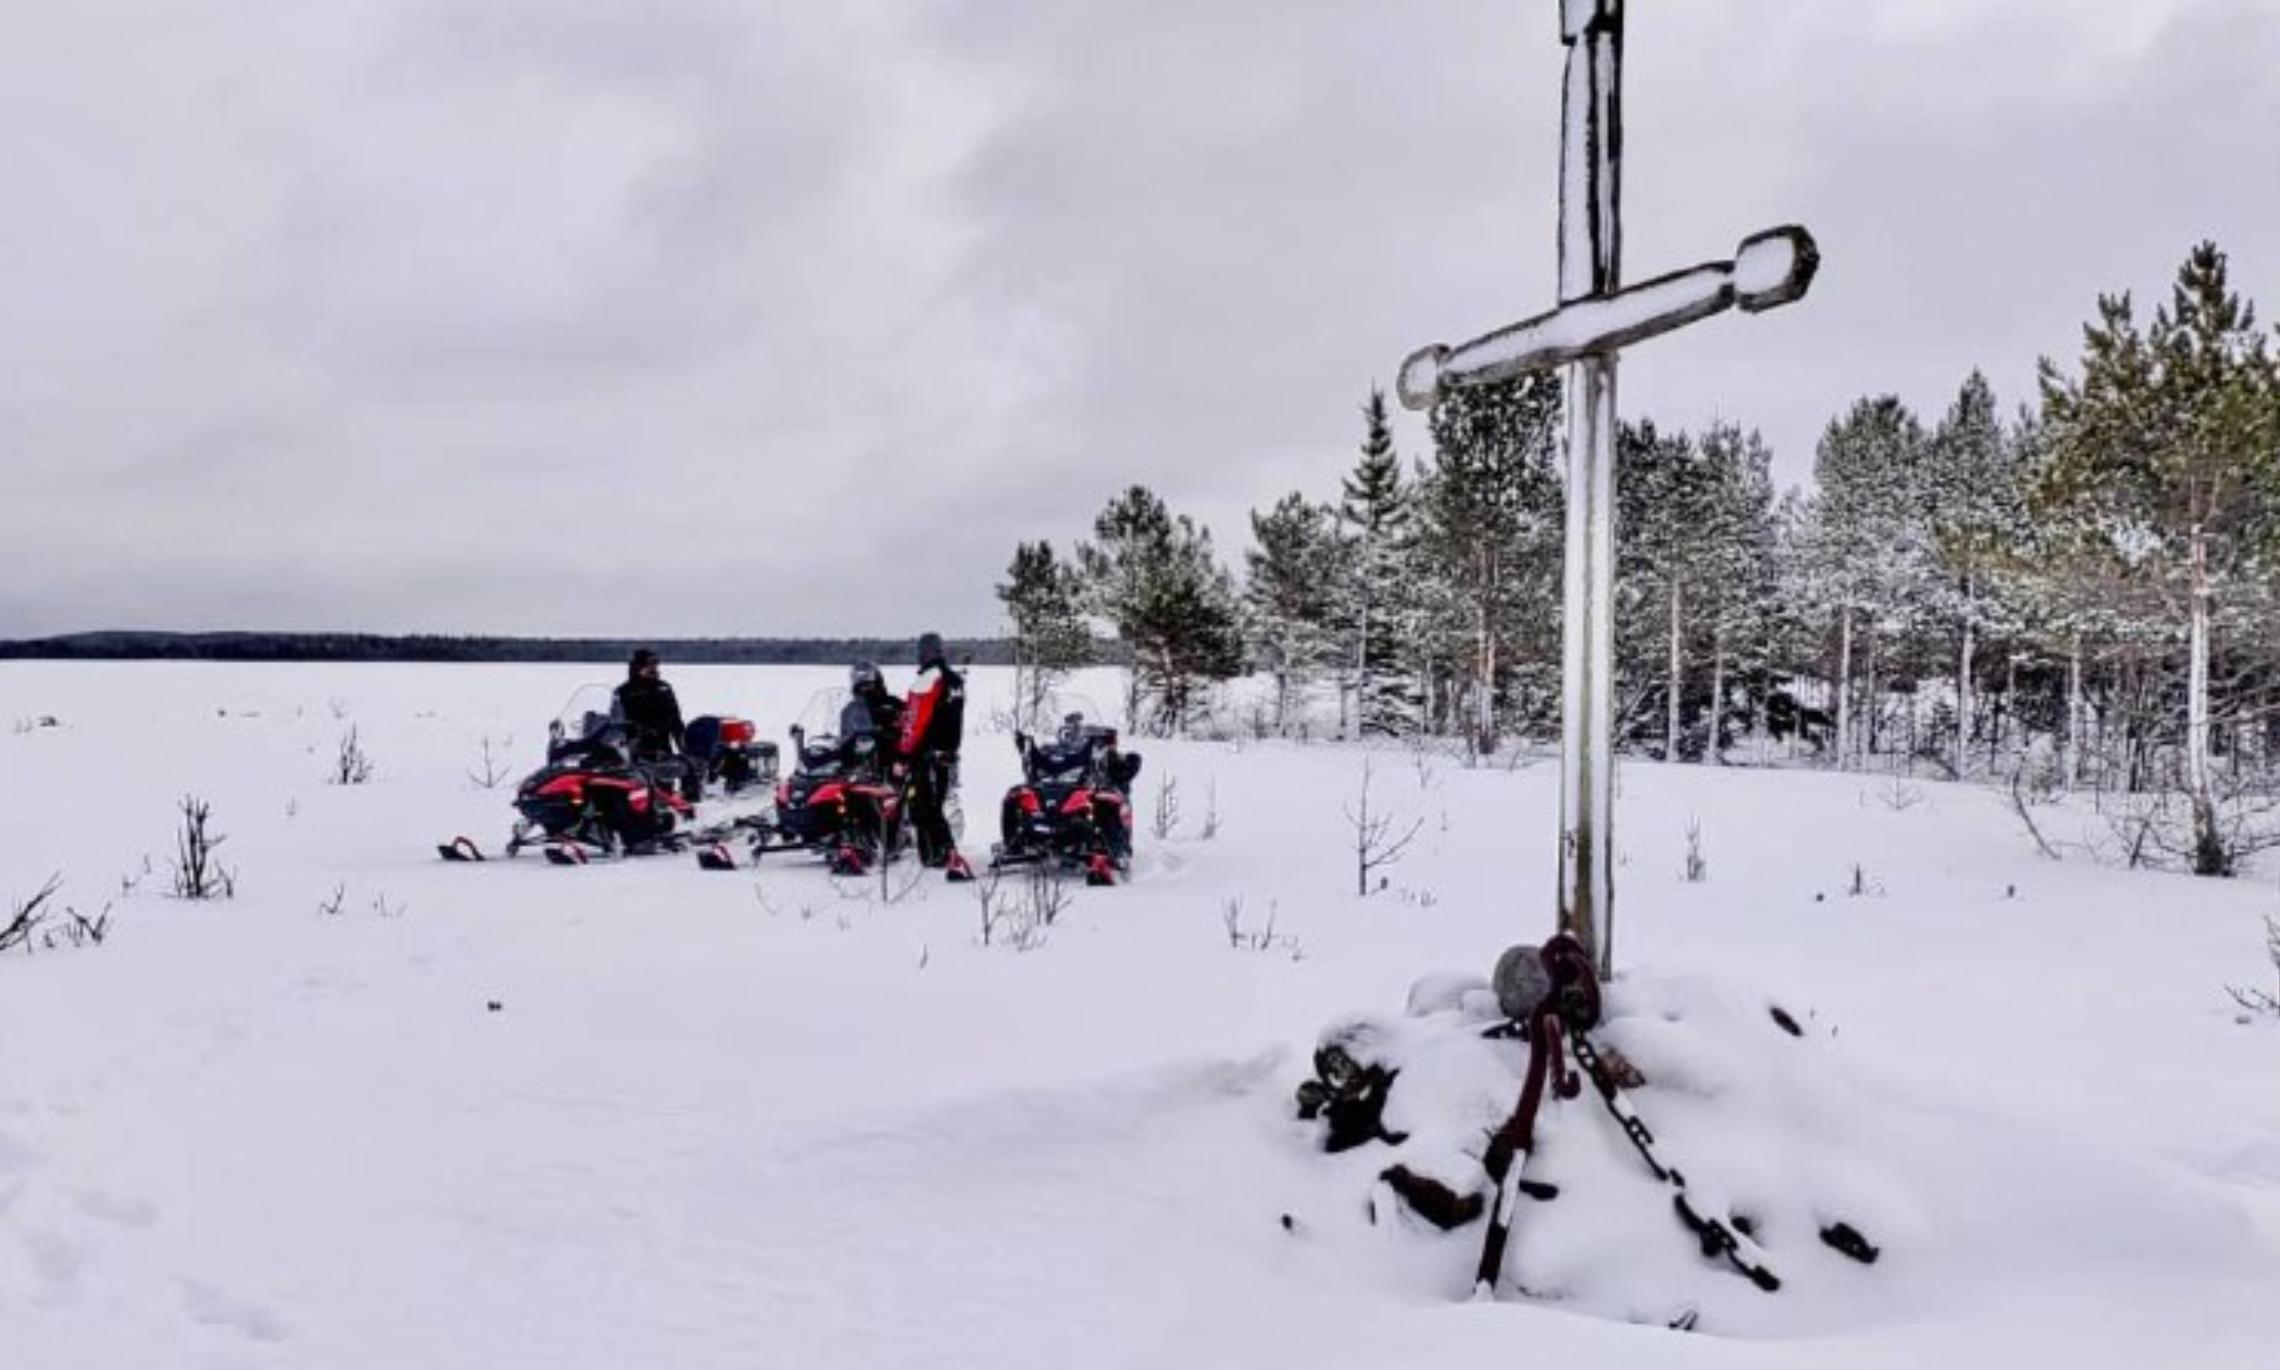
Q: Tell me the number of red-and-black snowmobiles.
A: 3